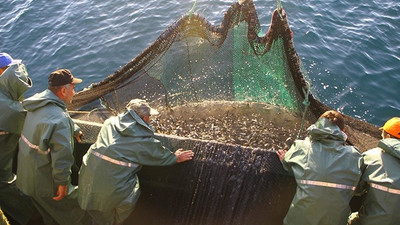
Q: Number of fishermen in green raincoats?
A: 5